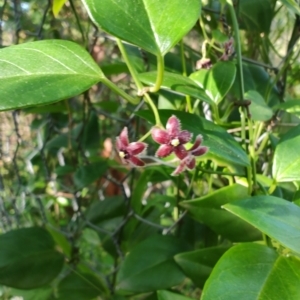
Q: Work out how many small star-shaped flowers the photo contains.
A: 3